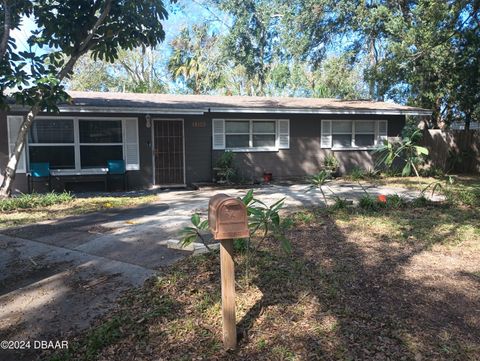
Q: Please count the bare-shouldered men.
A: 0